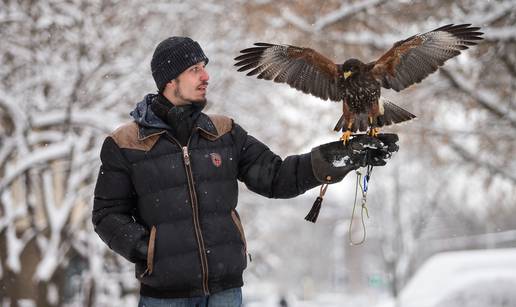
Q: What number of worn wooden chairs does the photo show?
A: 0